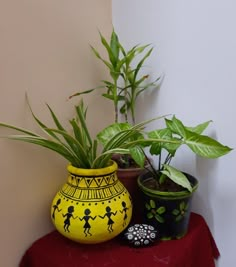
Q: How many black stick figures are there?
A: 5